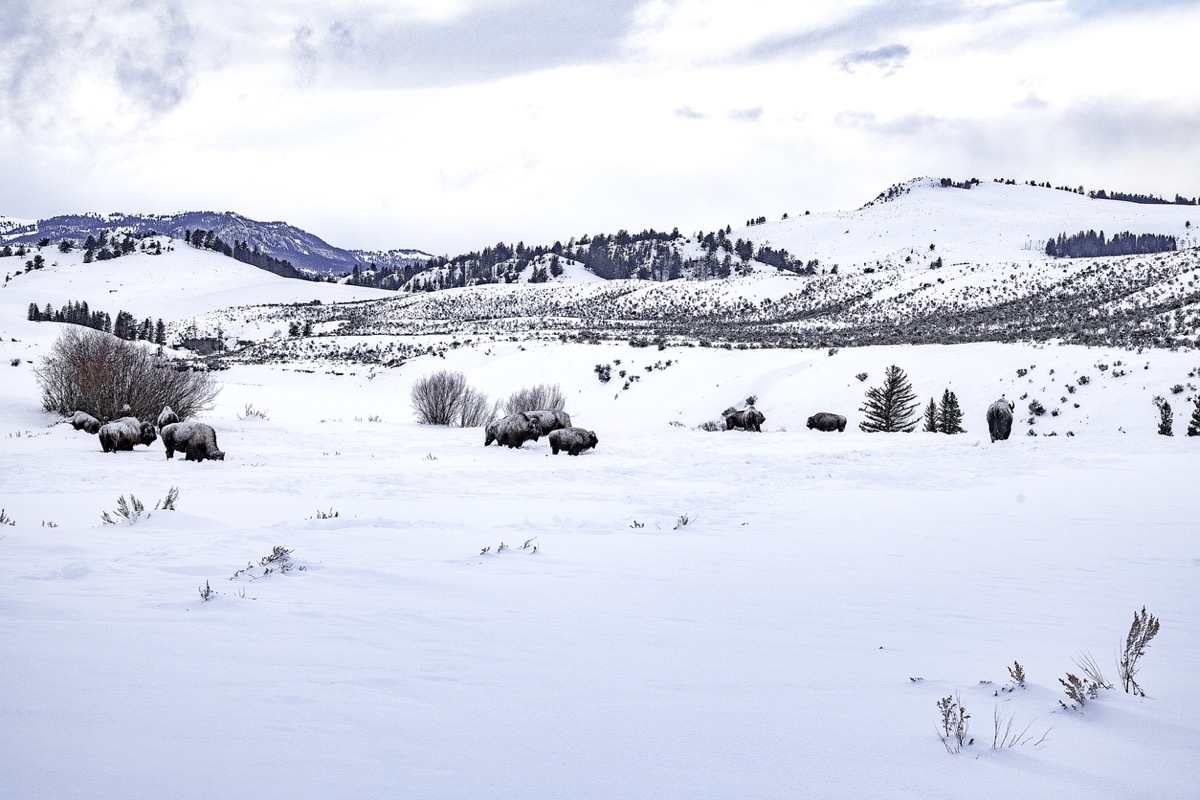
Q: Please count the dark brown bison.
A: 11